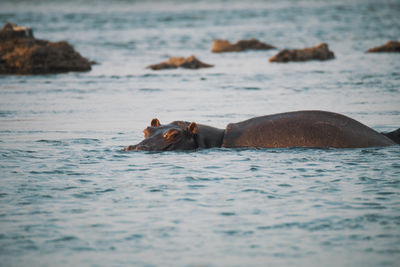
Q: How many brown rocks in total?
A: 5